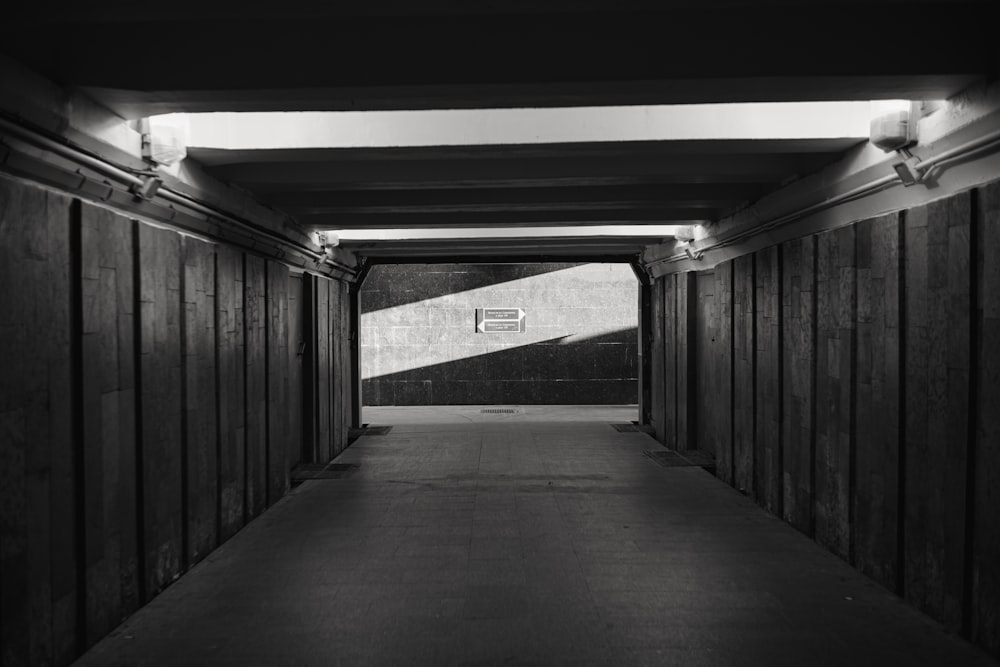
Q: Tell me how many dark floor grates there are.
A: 5